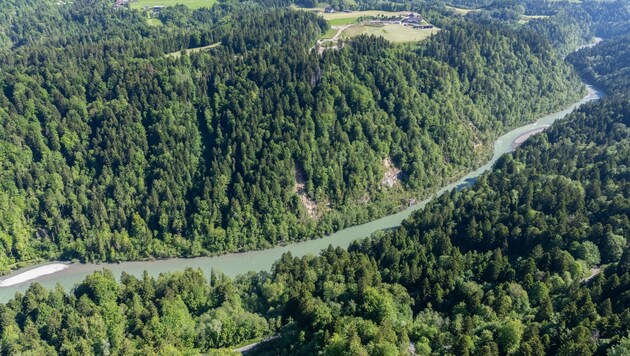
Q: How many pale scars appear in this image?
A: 2